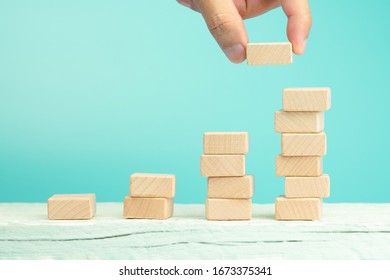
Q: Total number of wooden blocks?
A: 14